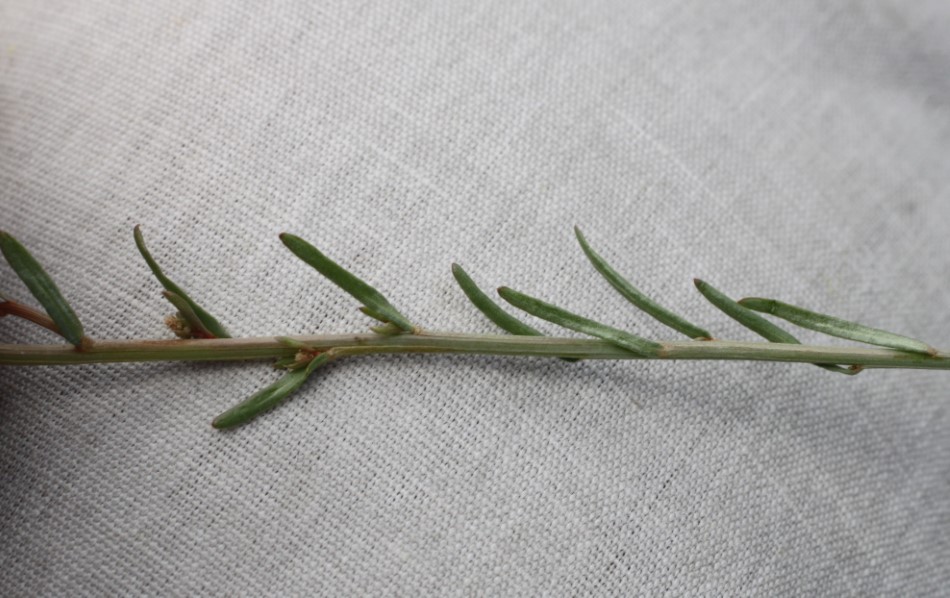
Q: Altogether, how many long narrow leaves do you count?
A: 9